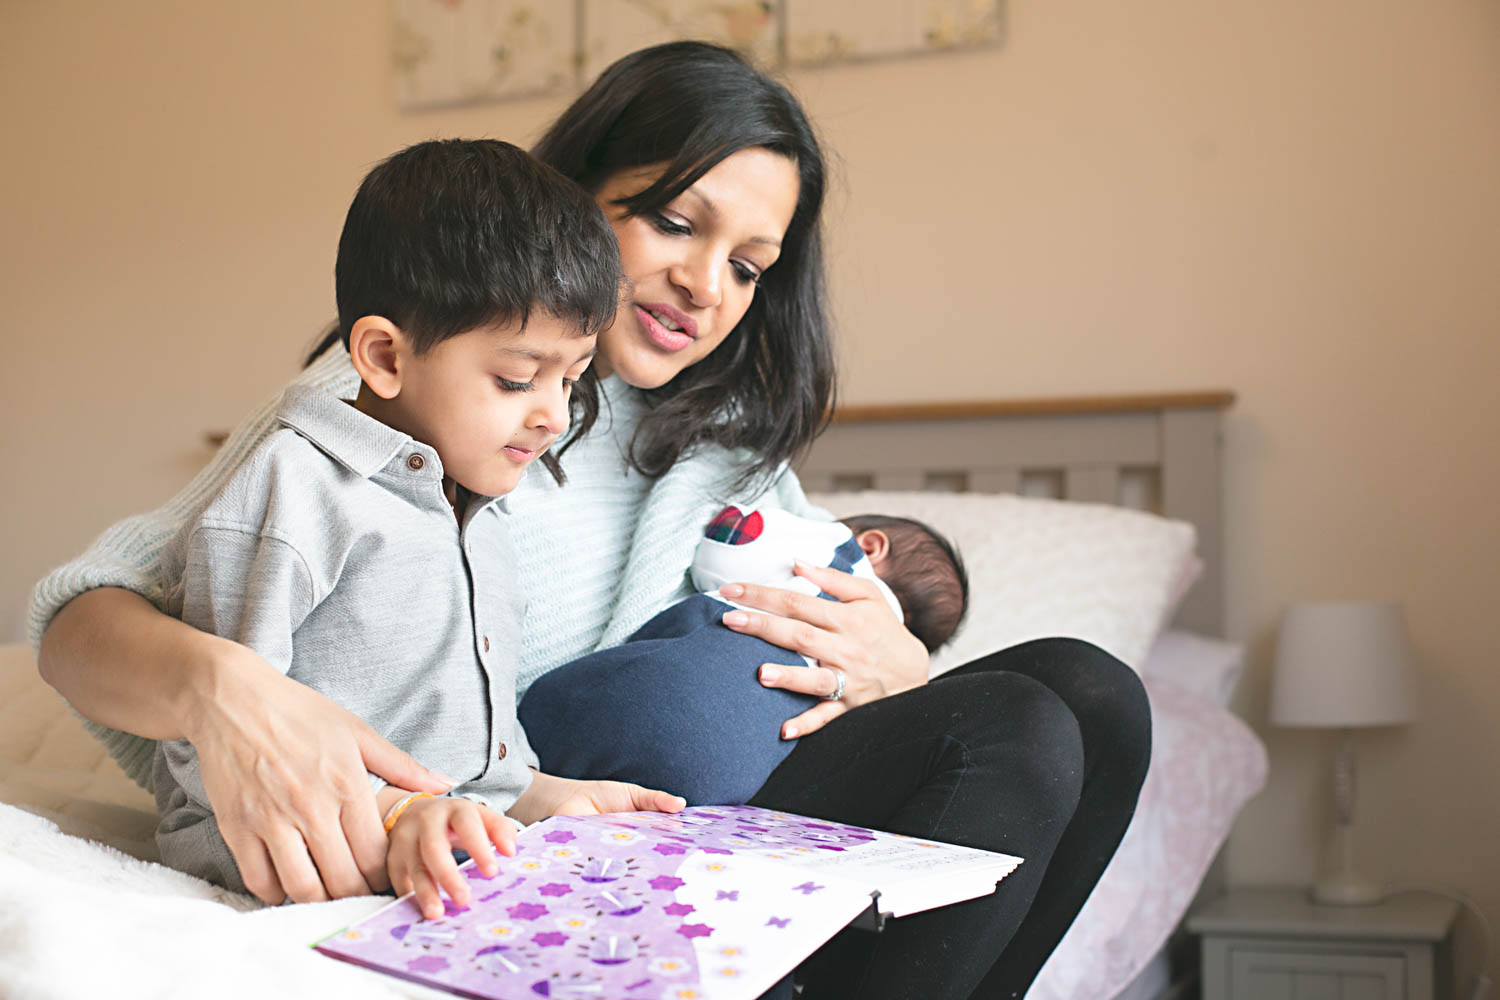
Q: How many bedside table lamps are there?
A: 1